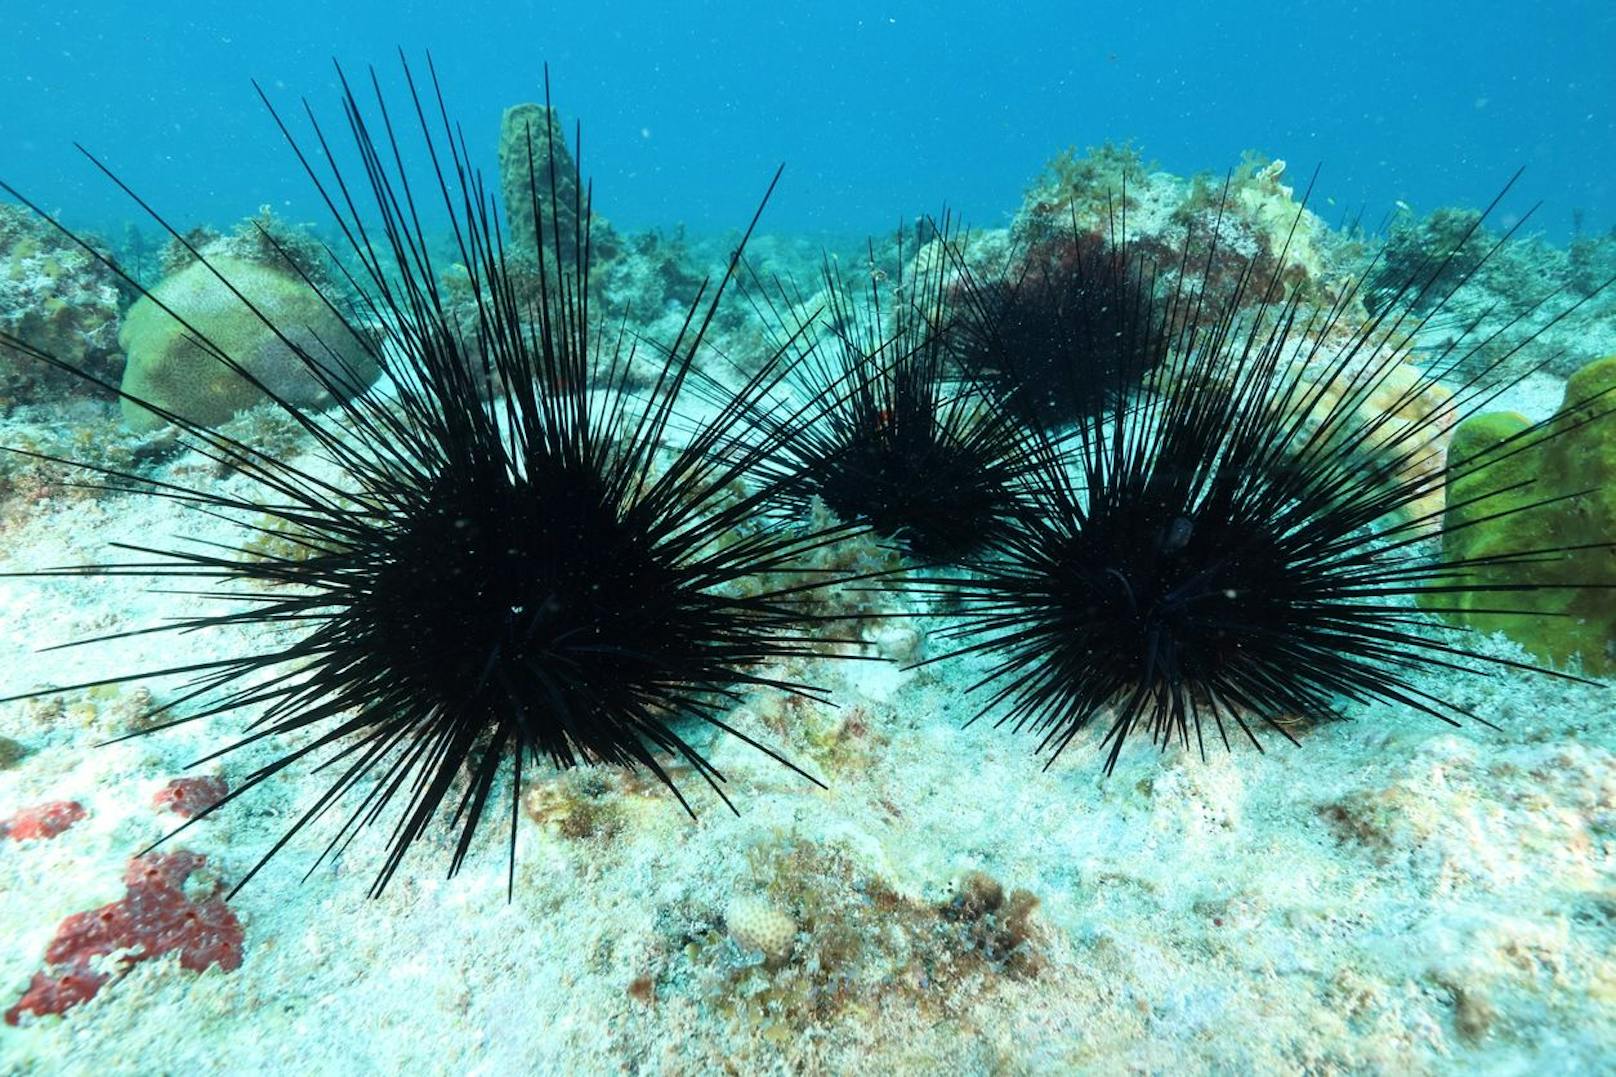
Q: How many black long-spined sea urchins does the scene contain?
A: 4